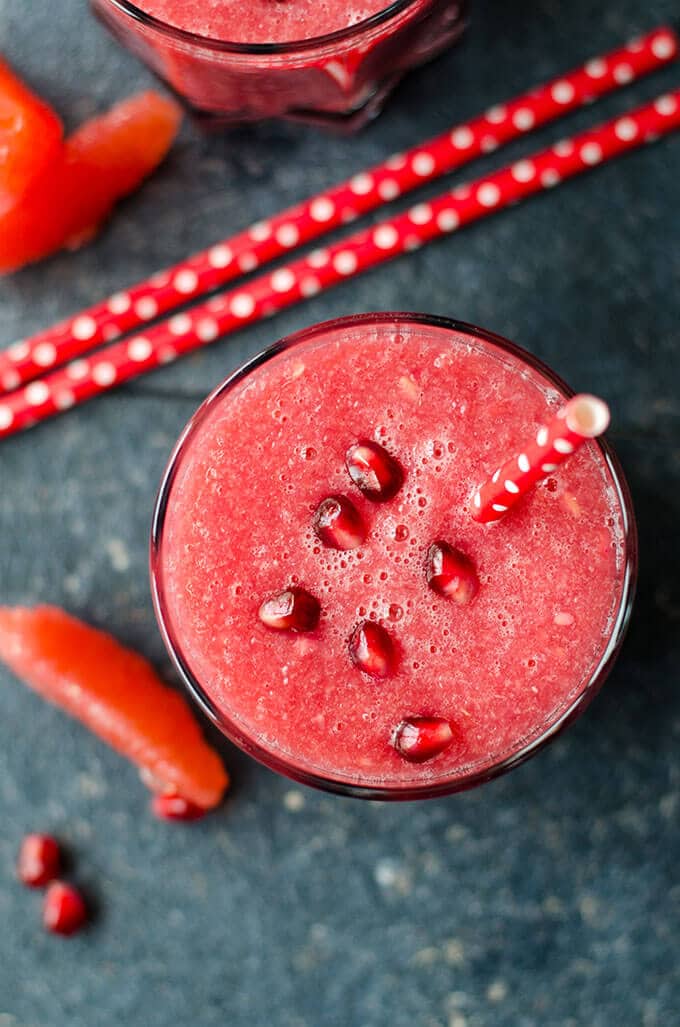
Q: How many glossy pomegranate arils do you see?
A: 9